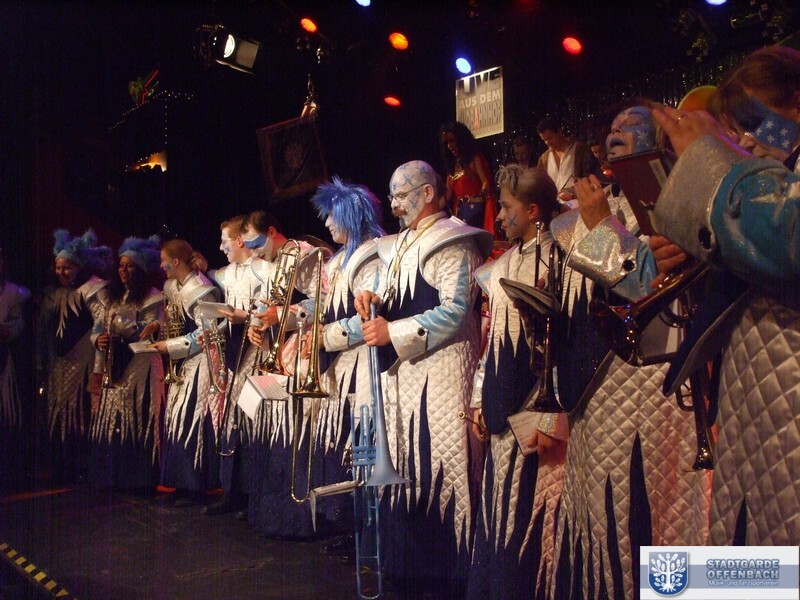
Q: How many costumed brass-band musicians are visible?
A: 11